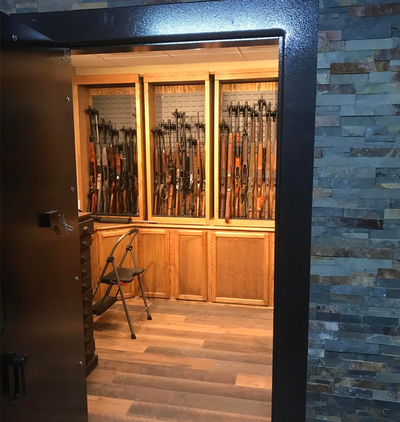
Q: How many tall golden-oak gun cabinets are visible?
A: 3